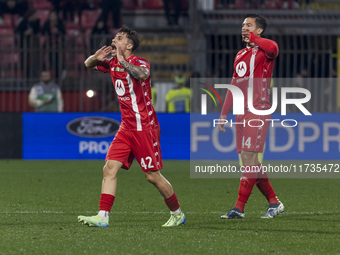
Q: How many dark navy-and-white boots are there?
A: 2